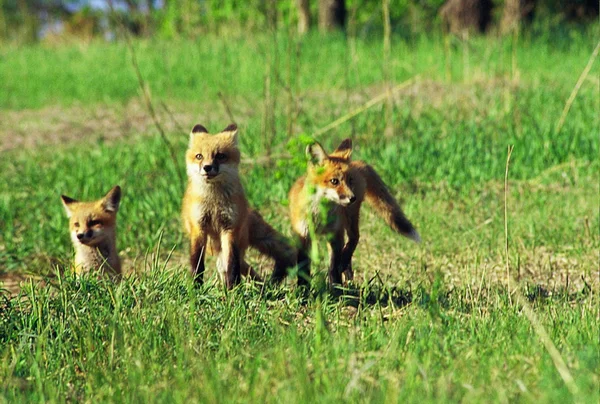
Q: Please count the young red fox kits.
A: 3